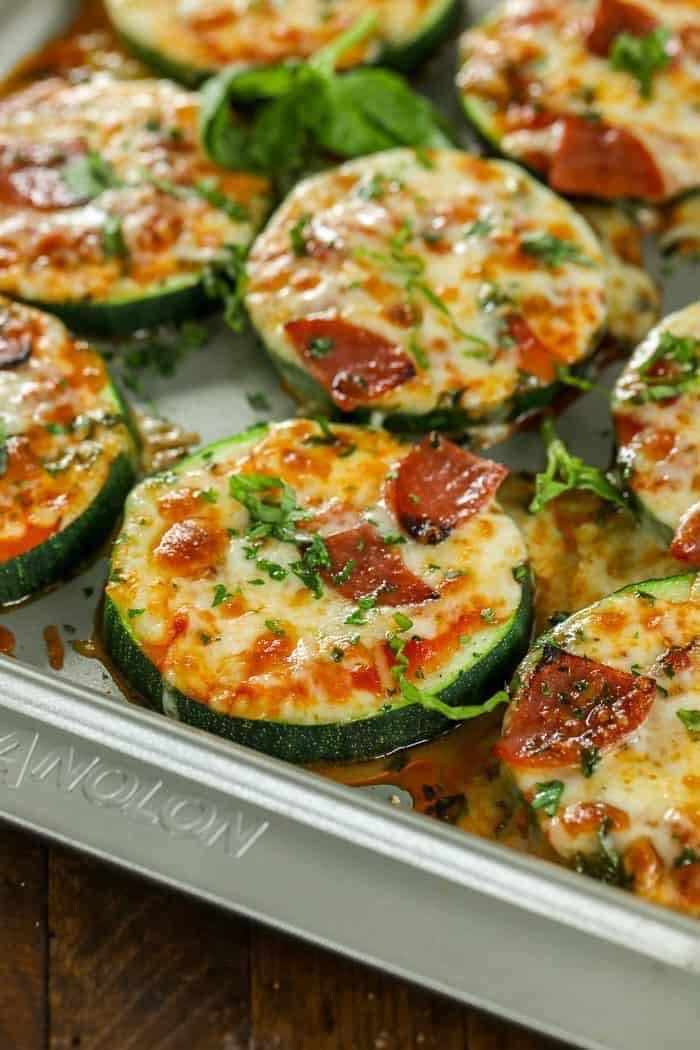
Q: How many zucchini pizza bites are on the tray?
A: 8